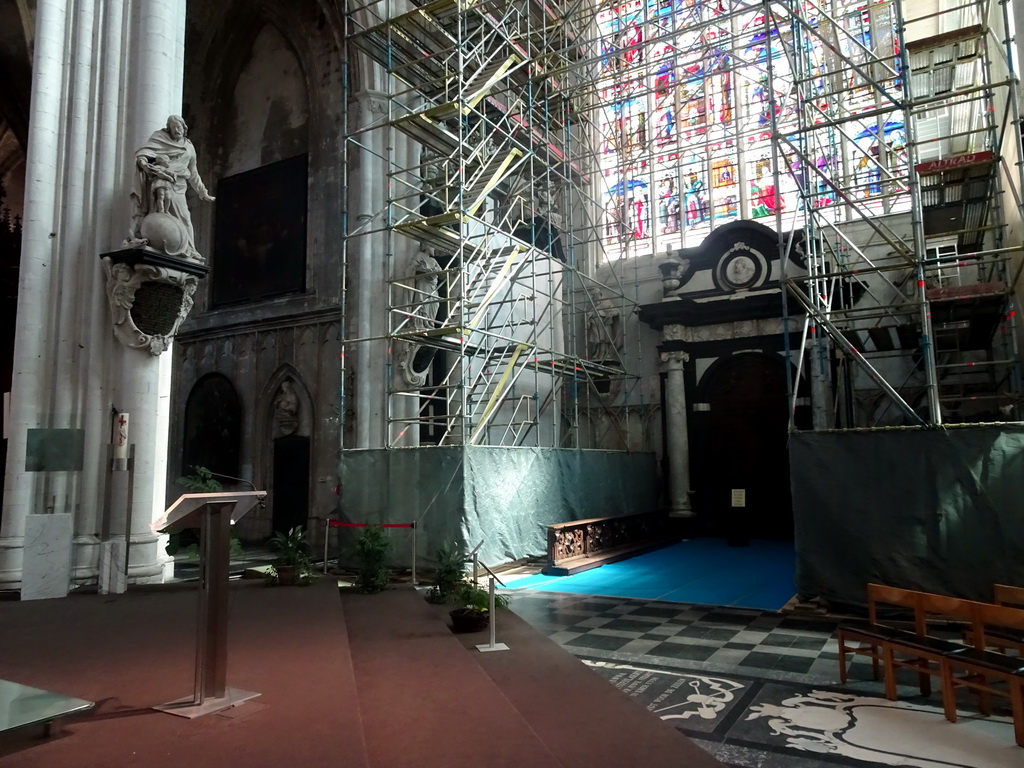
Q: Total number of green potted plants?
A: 5